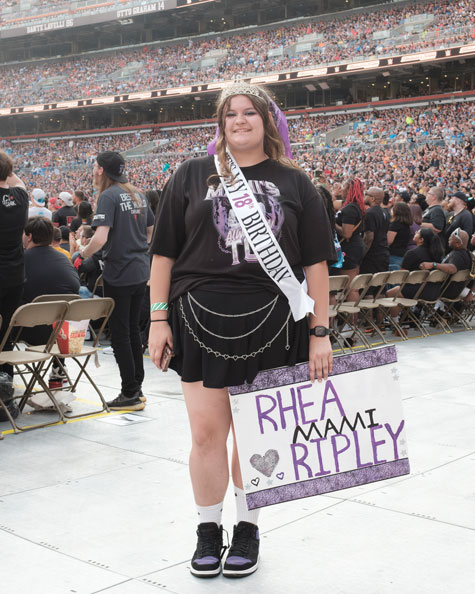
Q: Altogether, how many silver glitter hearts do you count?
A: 1